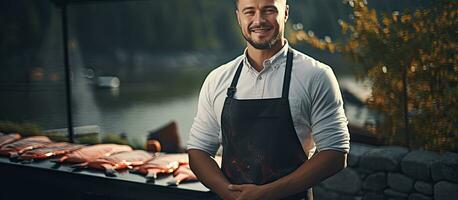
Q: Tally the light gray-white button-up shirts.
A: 1